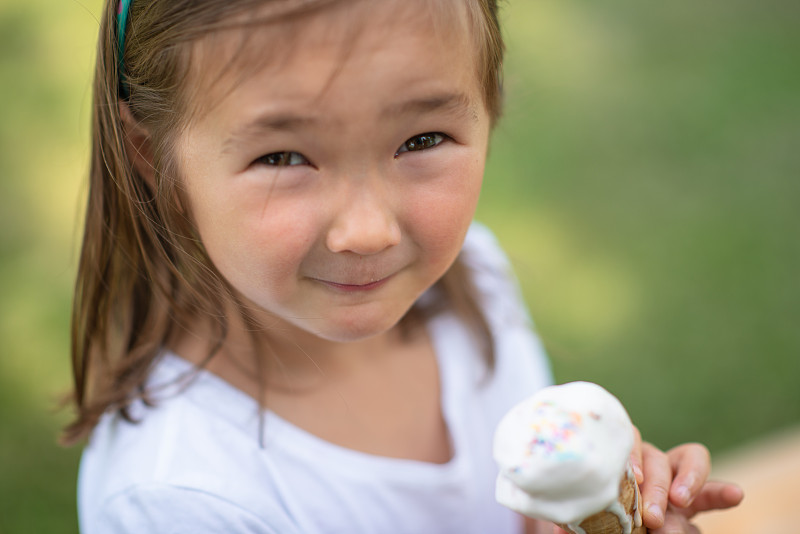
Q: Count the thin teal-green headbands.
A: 1